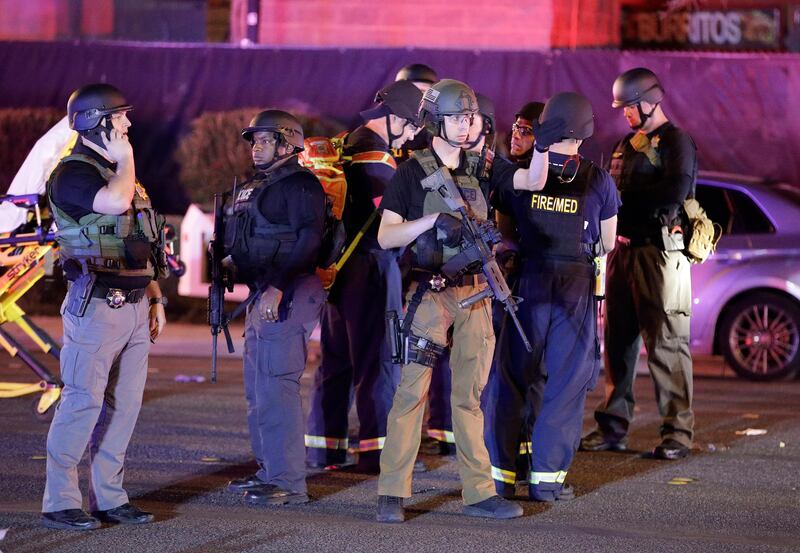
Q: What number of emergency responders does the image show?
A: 9